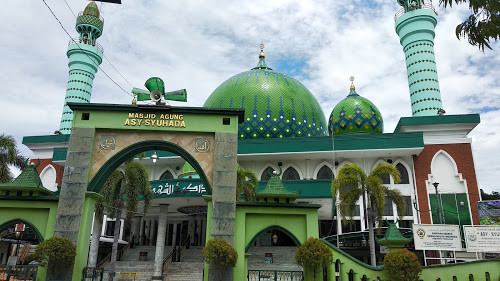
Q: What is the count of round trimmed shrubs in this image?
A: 4